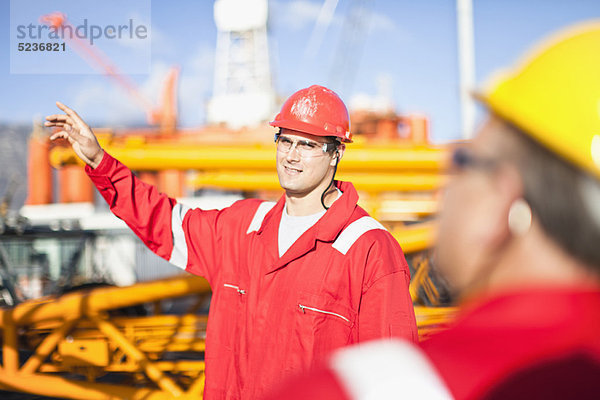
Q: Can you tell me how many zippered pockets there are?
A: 2